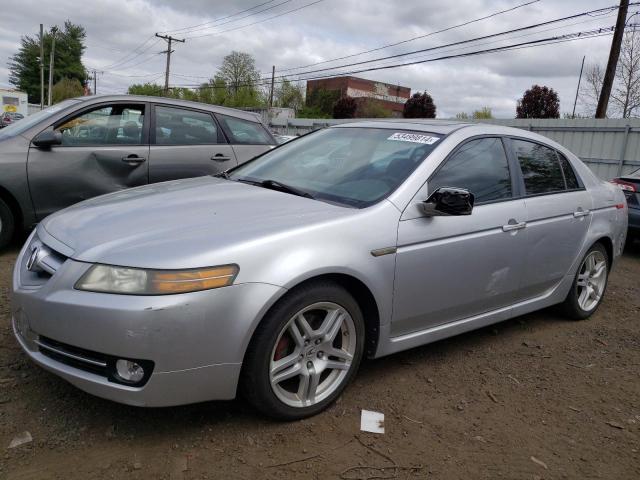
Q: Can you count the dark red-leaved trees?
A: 3